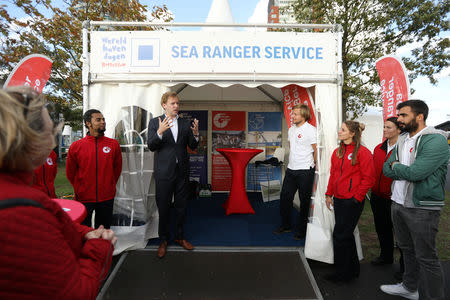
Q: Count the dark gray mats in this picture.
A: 1